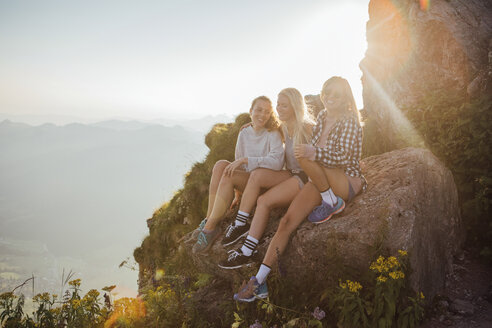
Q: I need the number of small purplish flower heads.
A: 2